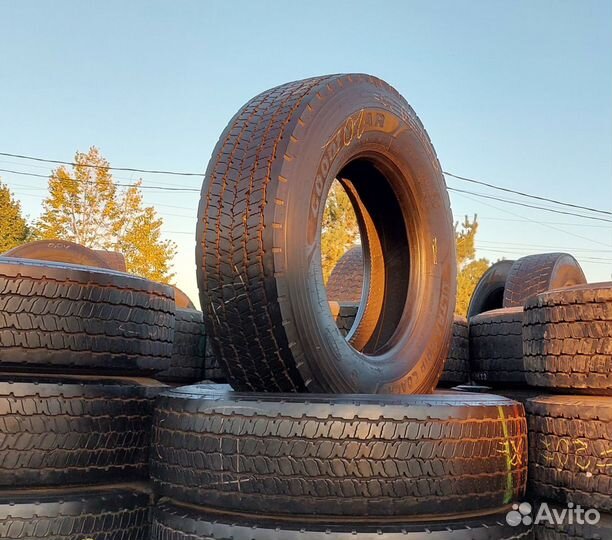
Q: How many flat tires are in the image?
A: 0